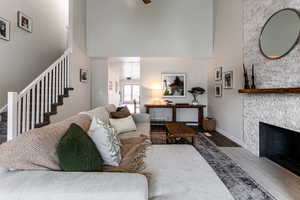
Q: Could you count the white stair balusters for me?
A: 14